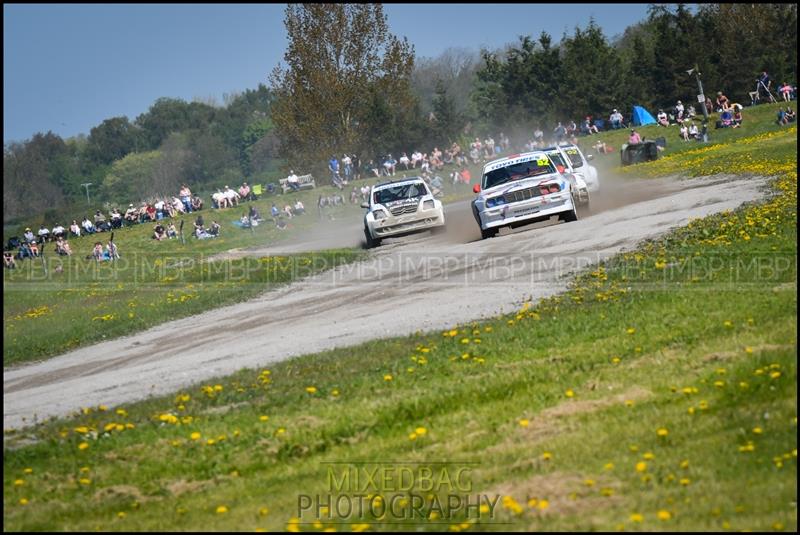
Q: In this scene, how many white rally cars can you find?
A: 4